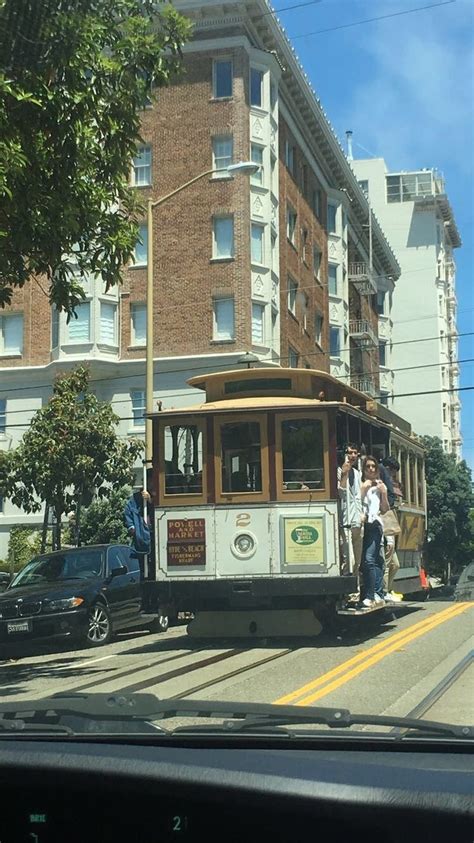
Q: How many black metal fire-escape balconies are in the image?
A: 3